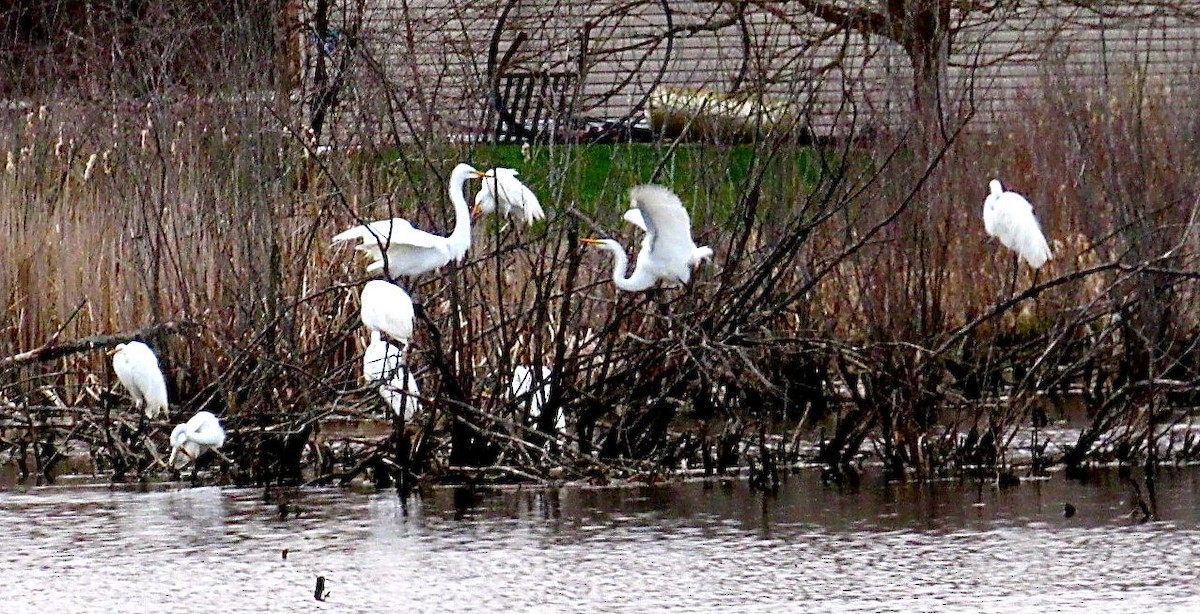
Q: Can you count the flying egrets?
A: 1